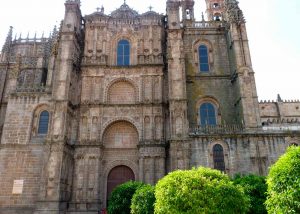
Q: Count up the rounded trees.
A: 5